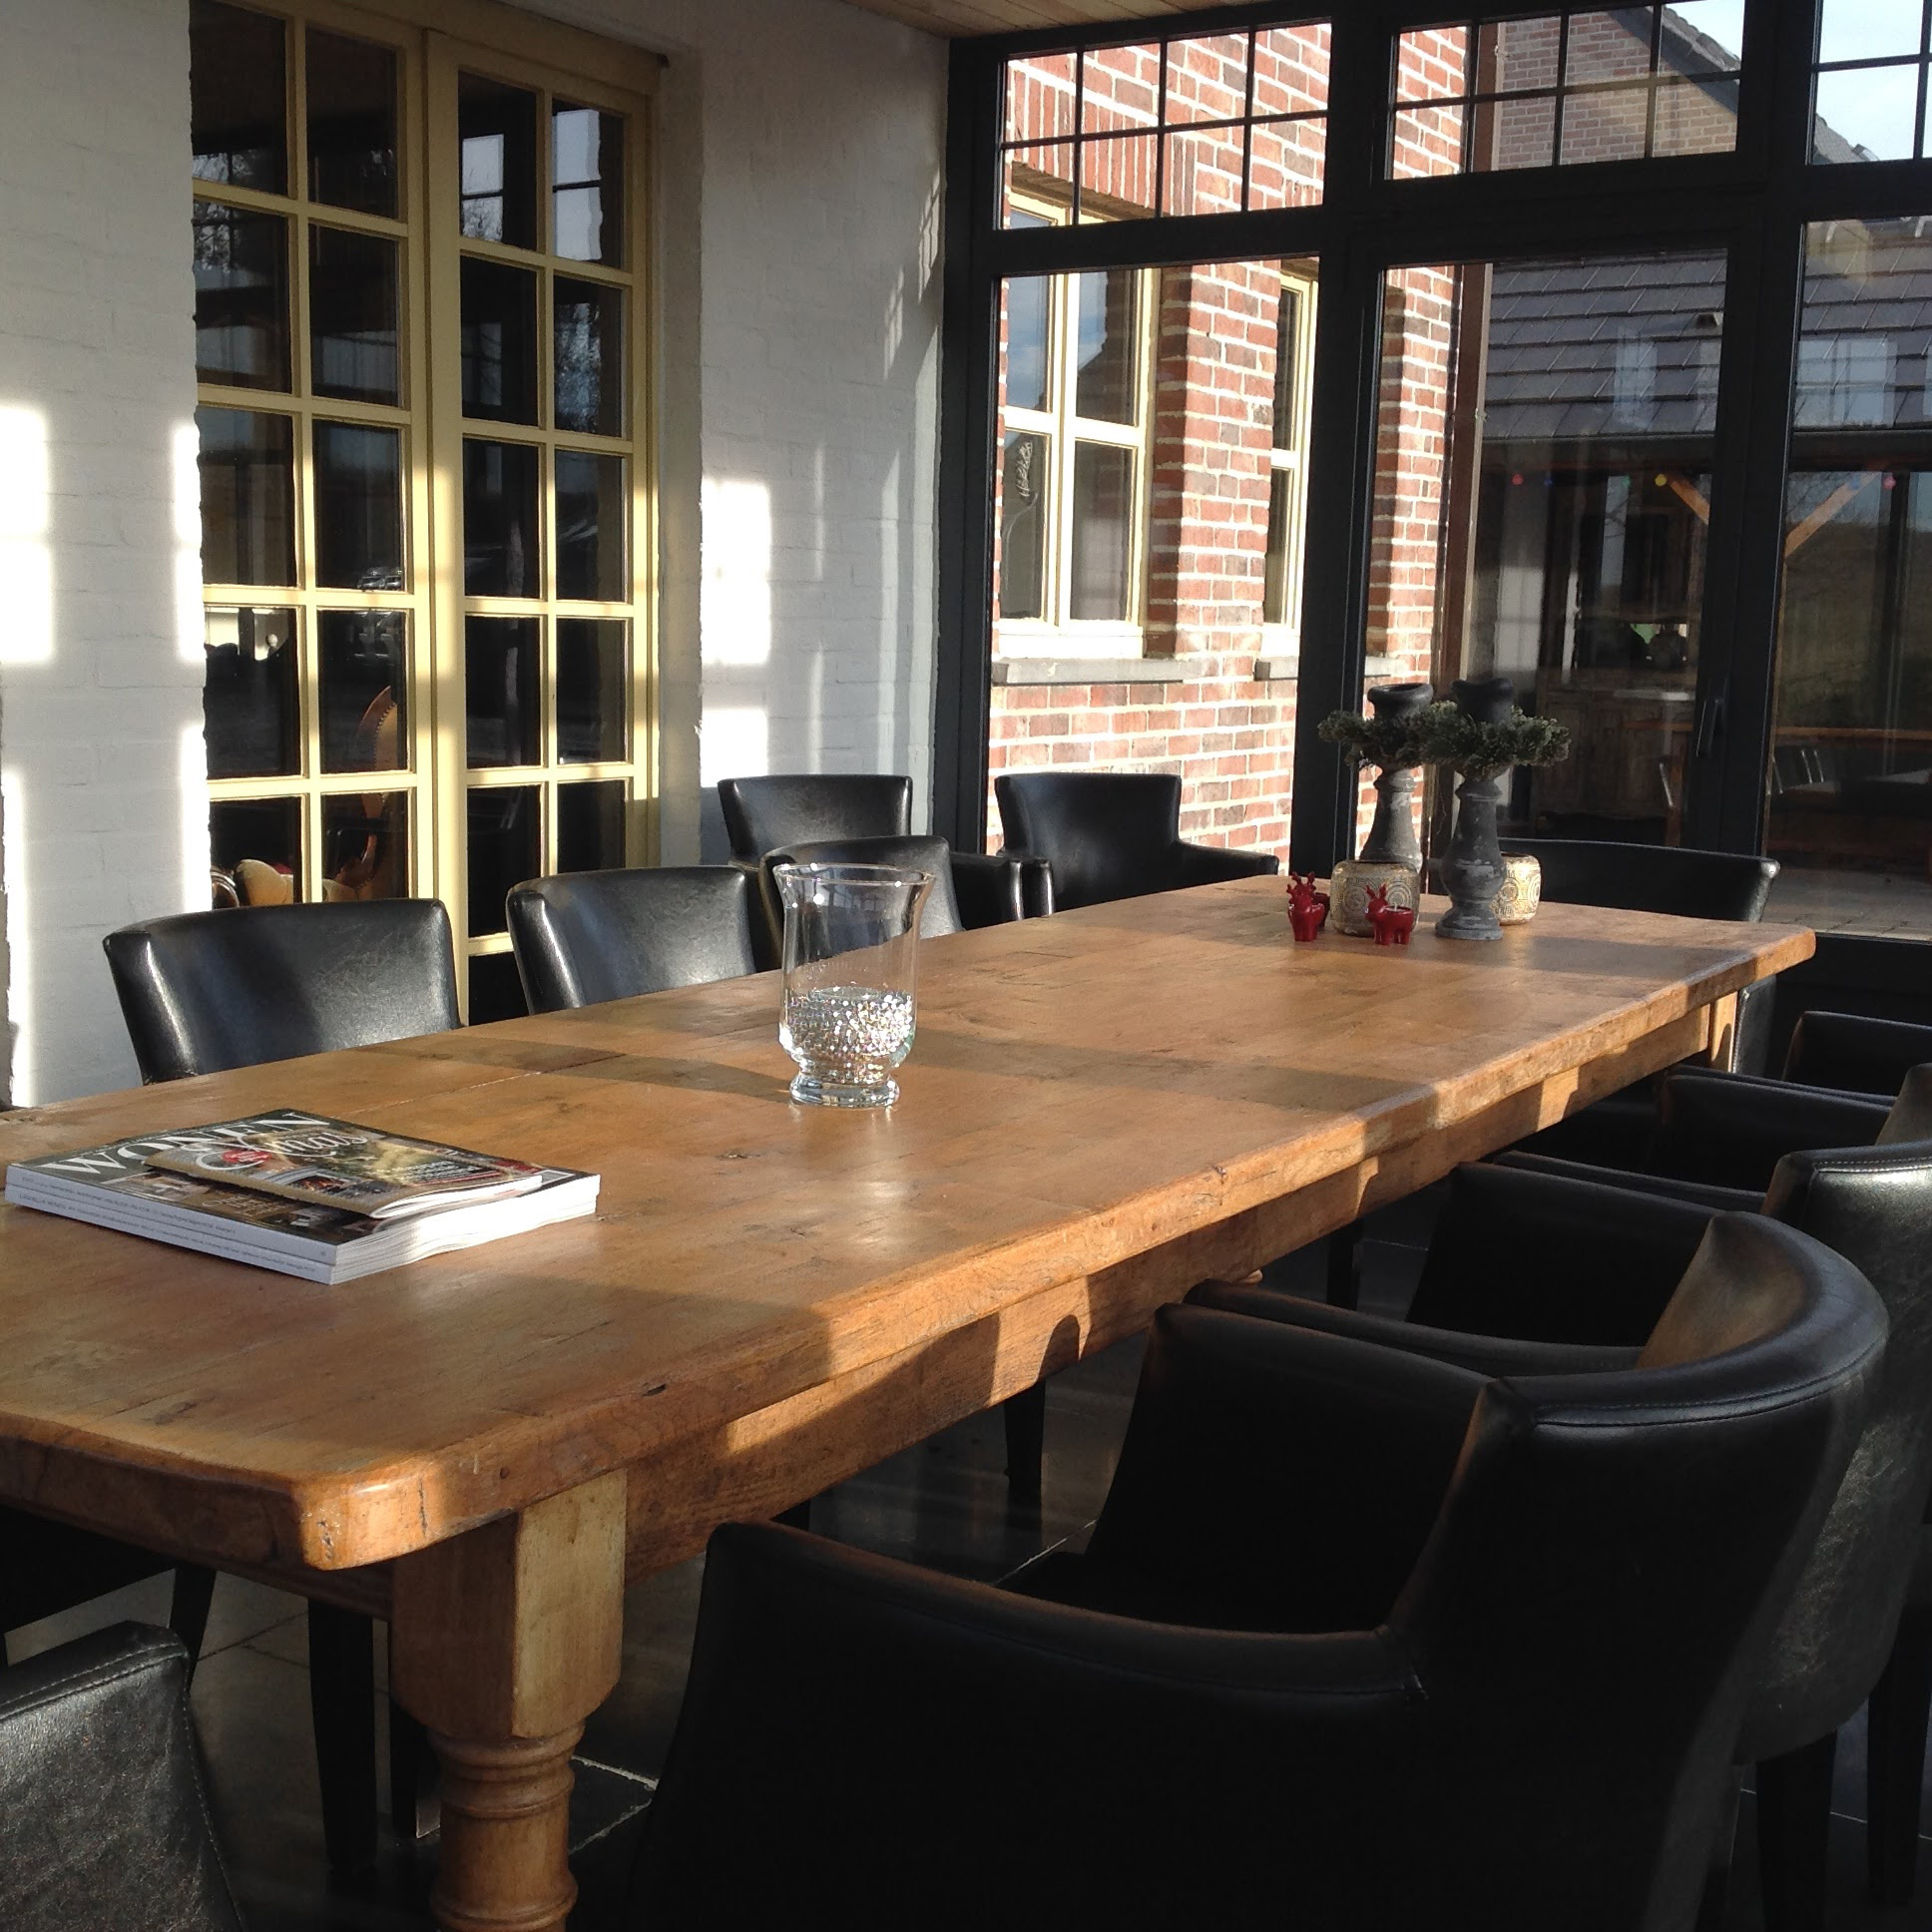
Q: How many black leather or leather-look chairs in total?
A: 11